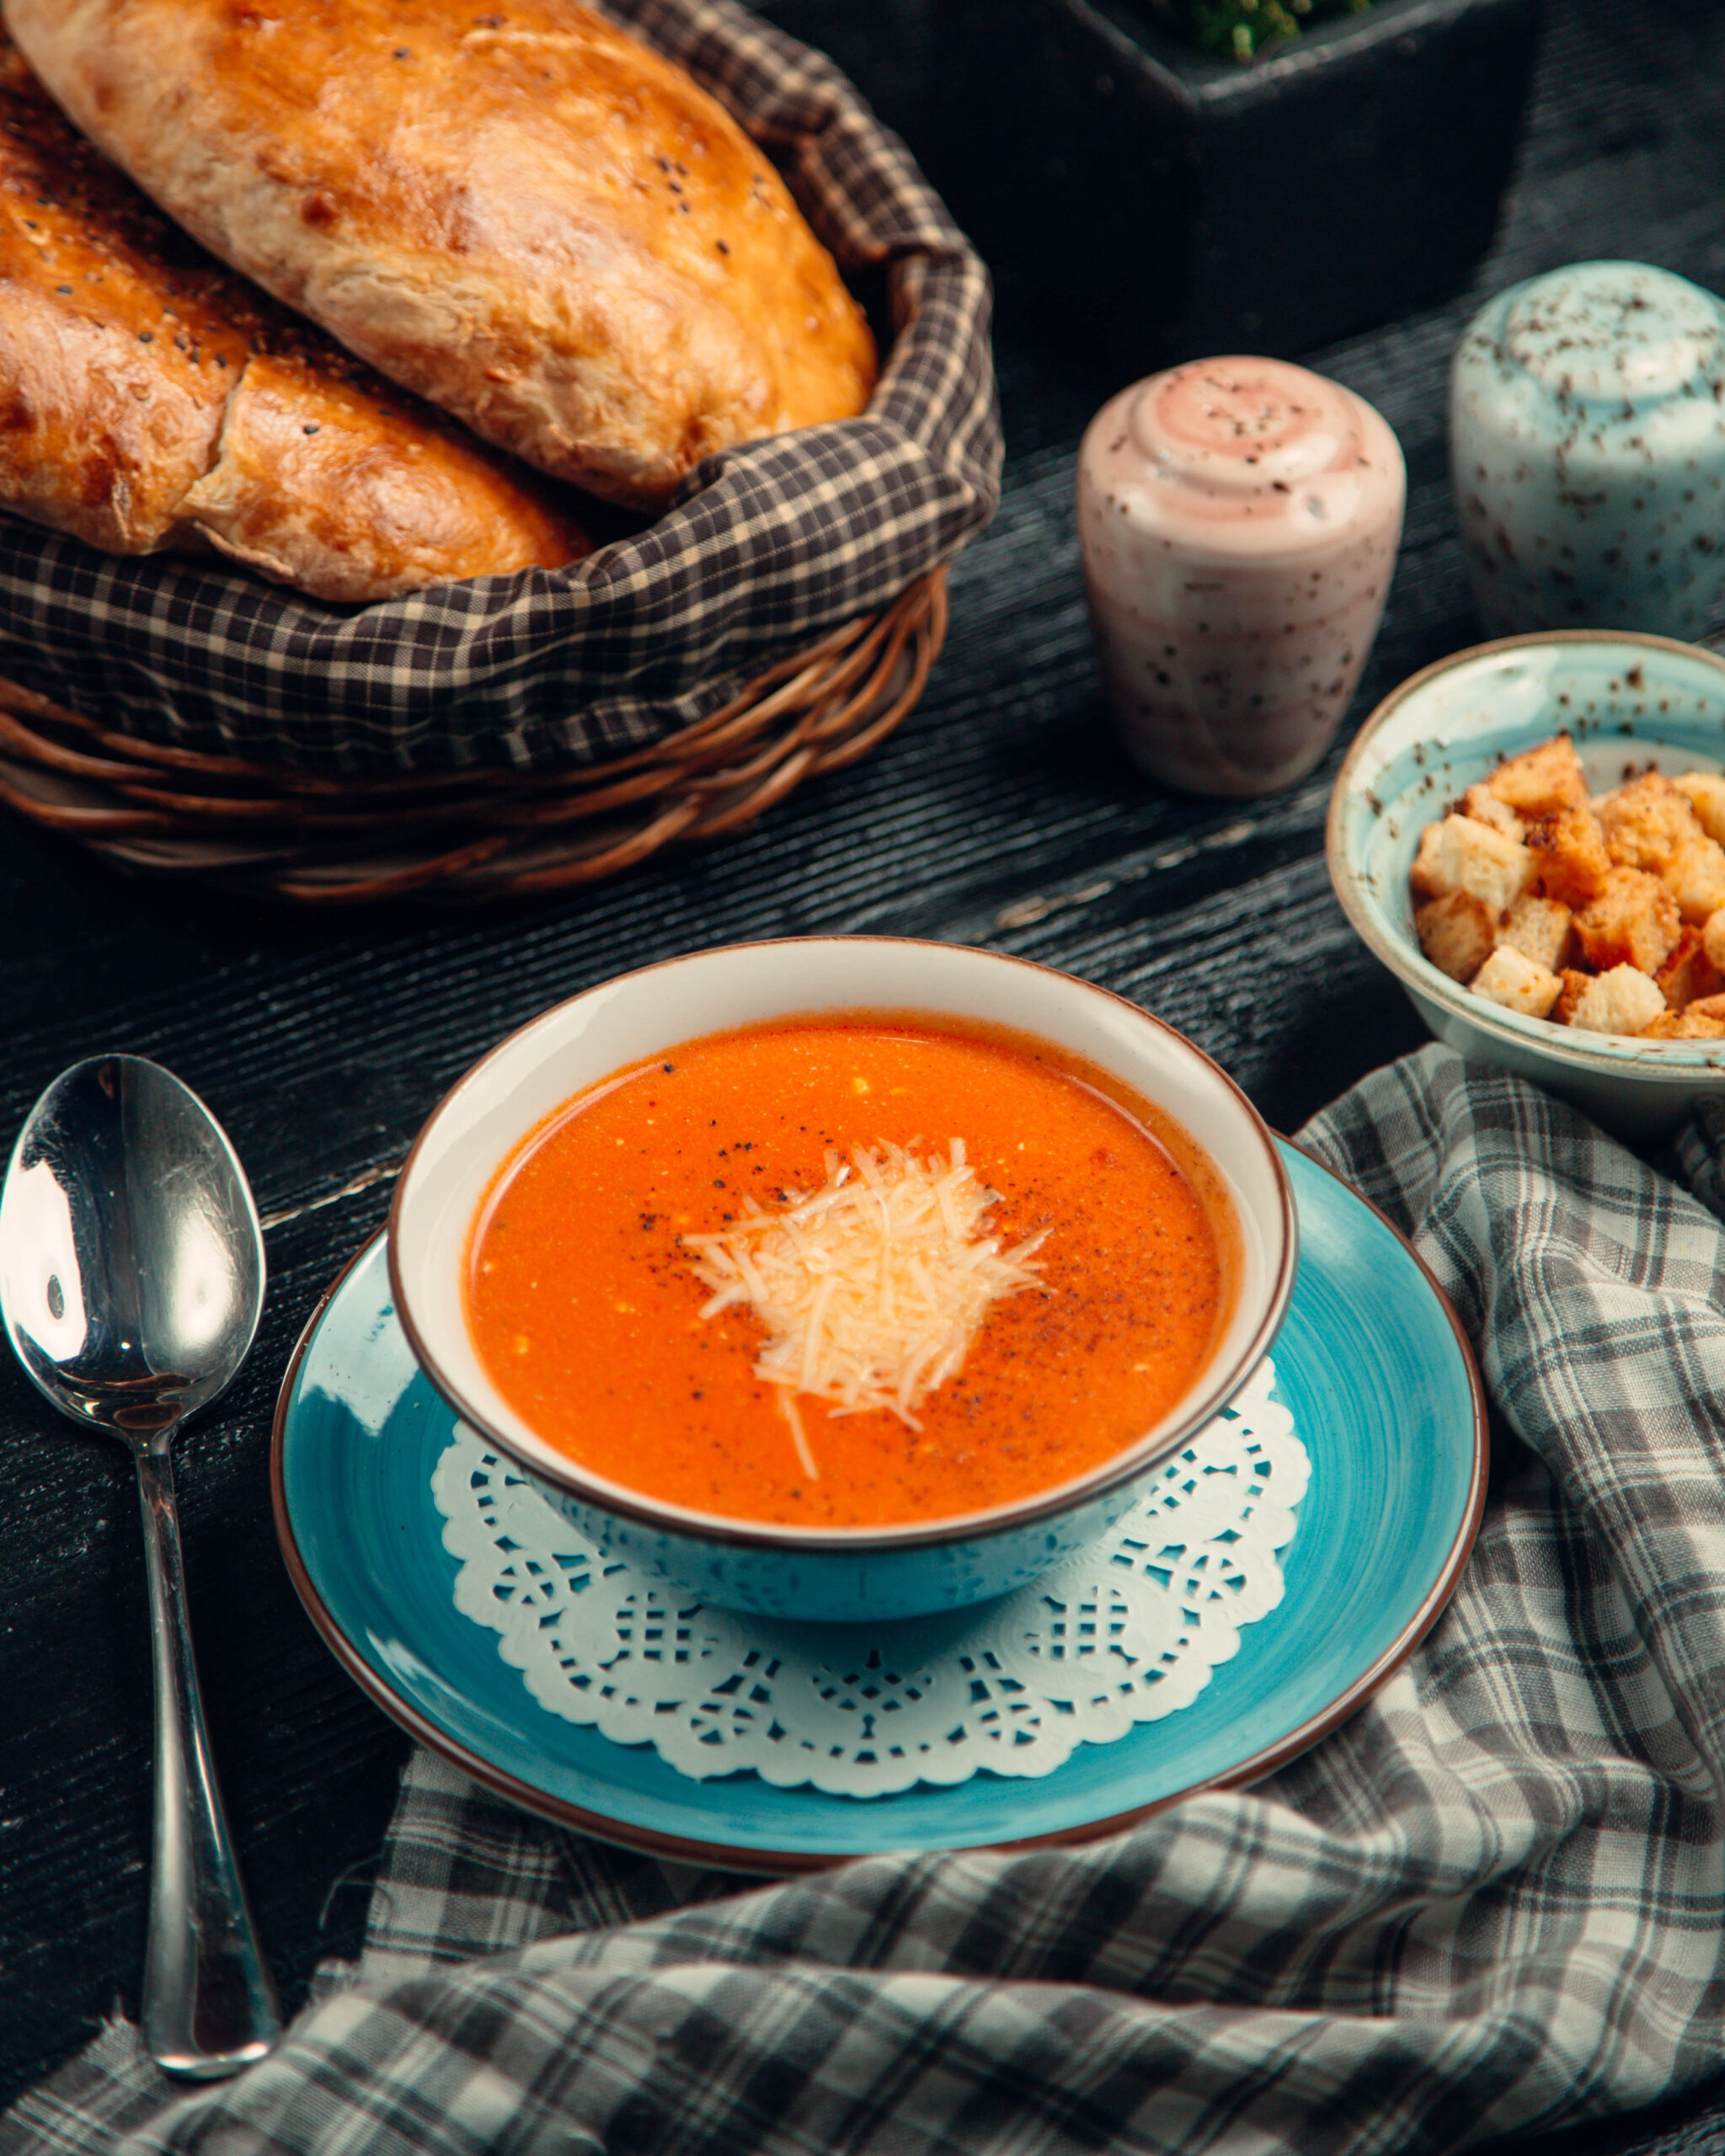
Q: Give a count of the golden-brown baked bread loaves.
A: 2